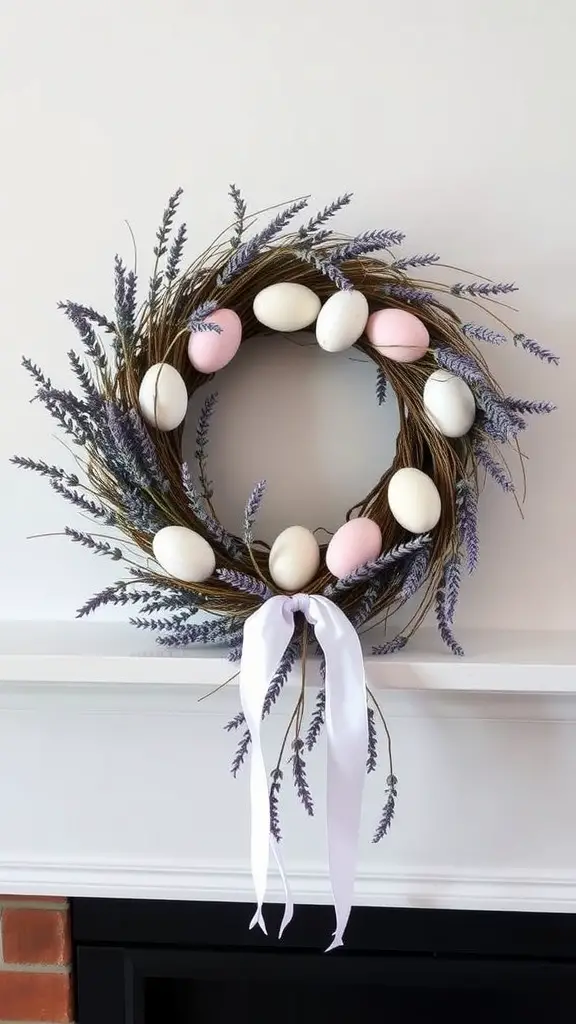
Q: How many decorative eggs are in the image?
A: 10